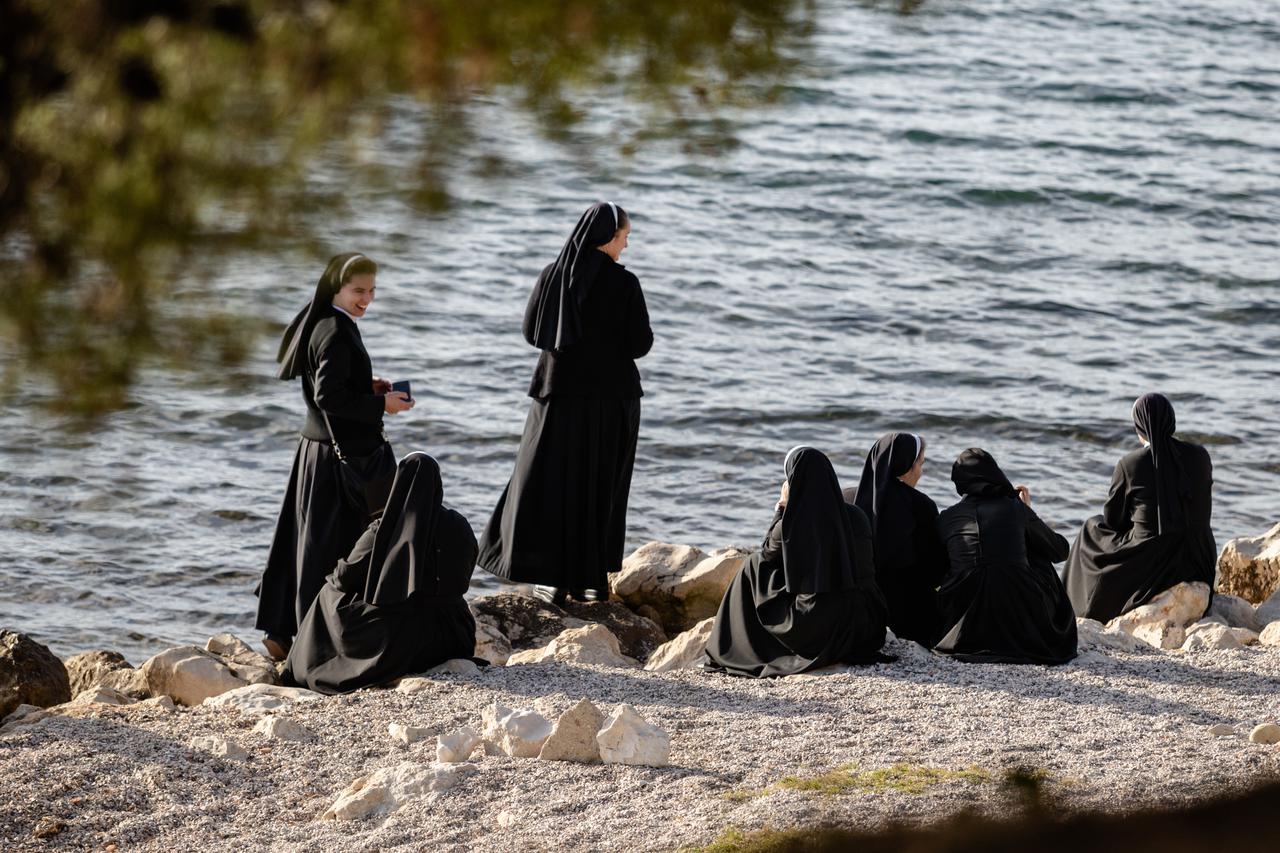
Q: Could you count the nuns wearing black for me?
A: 7